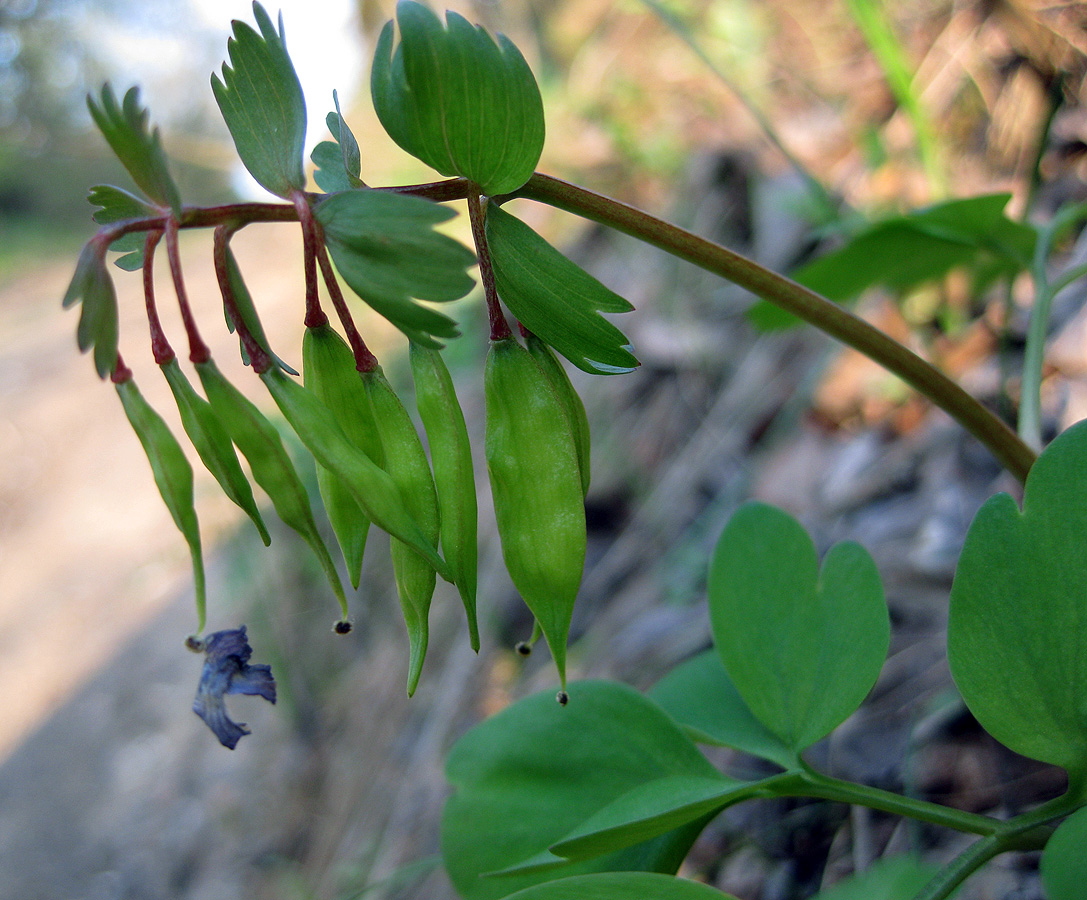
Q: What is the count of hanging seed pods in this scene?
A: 9